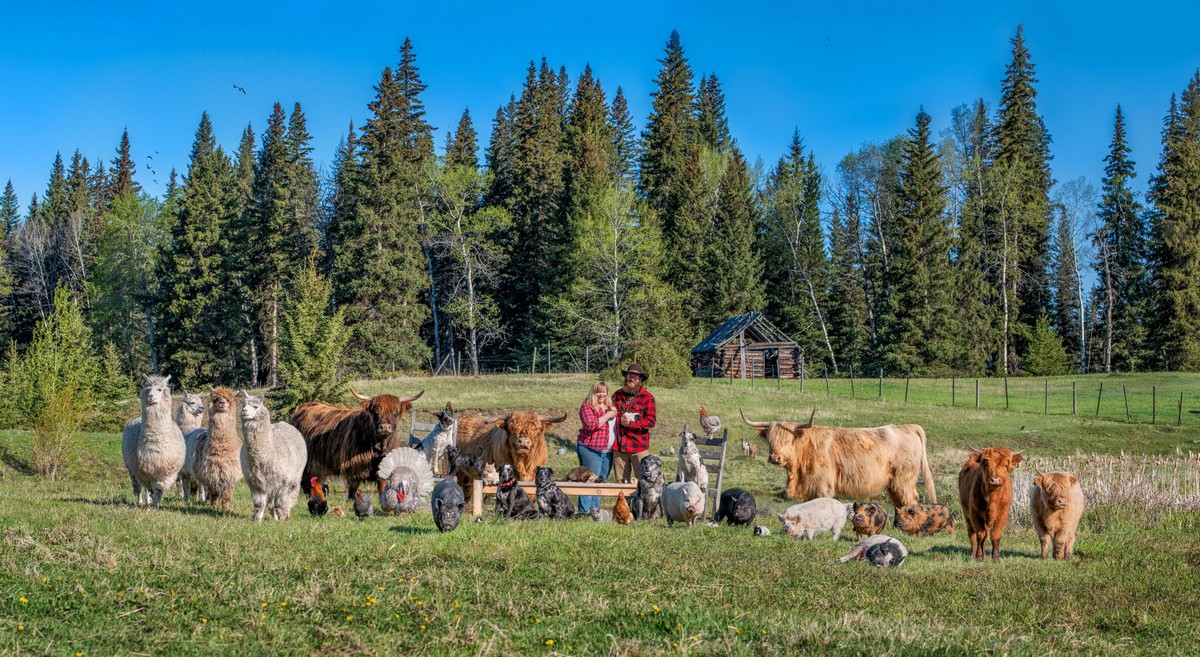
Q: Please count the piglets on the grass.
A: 7